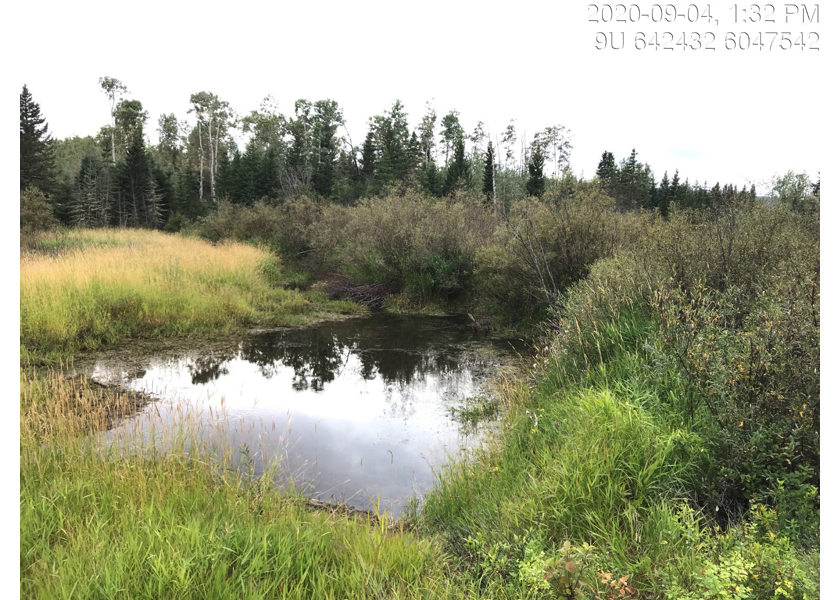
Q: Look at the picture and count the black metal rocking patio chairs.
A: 0